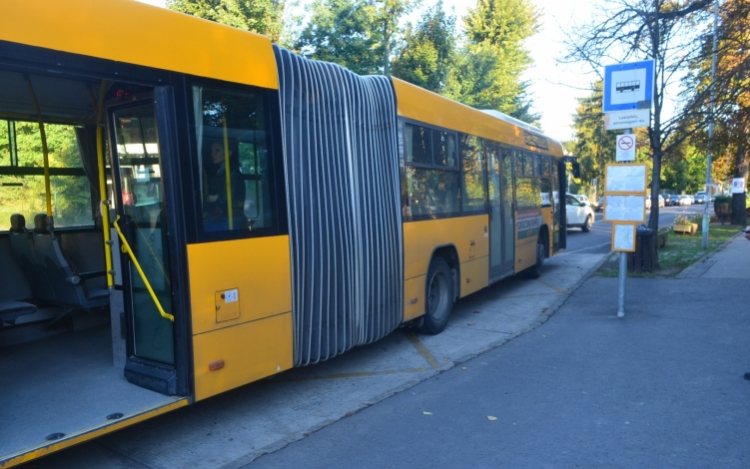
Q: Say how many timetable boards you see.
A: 3